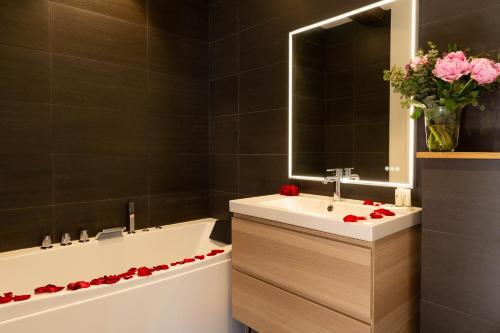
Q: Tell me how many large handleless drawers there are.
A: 2